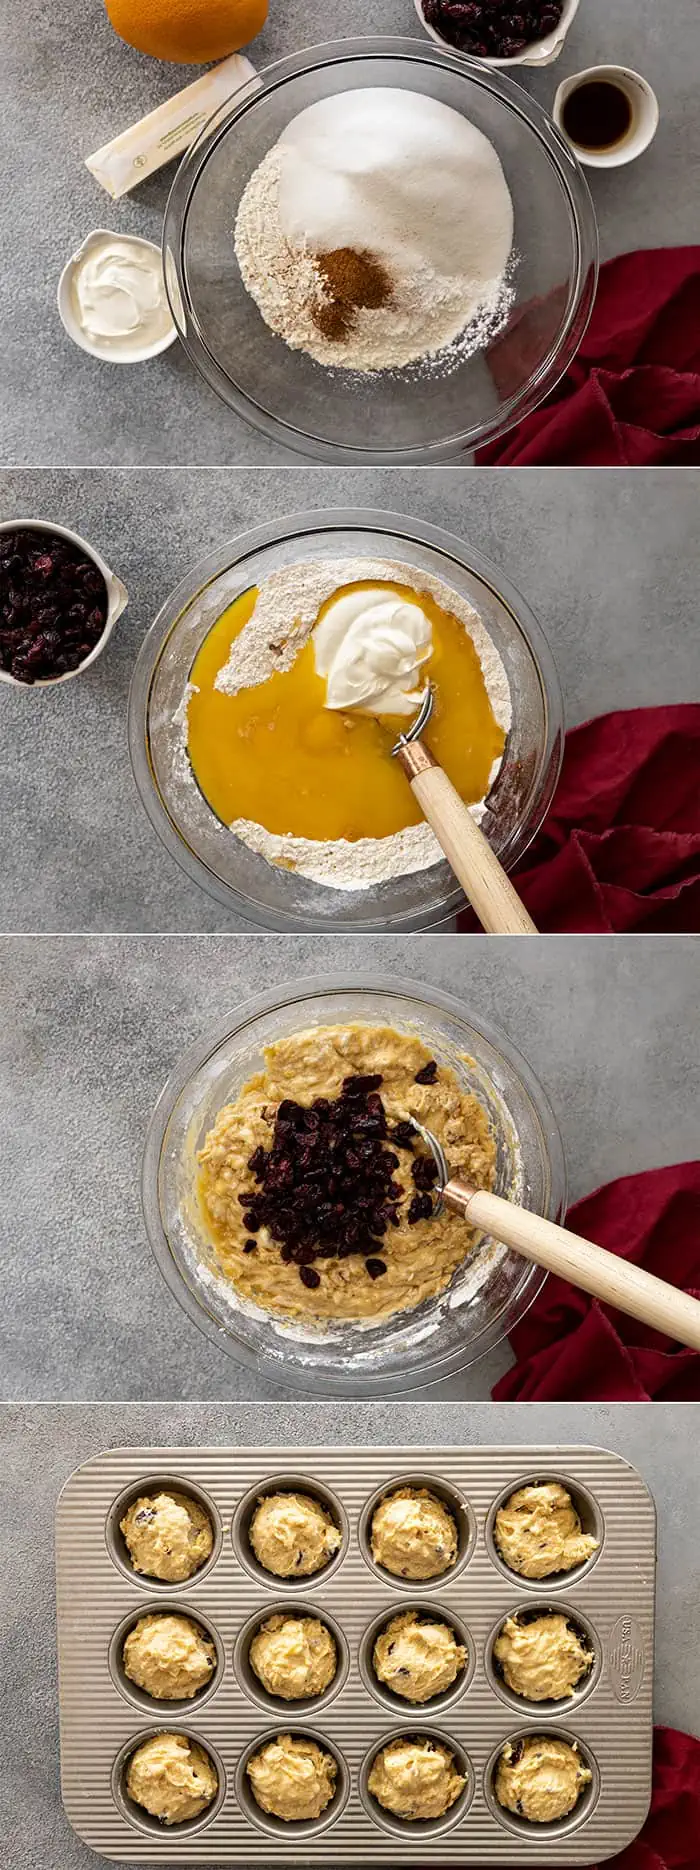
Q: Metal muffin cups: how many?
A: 12